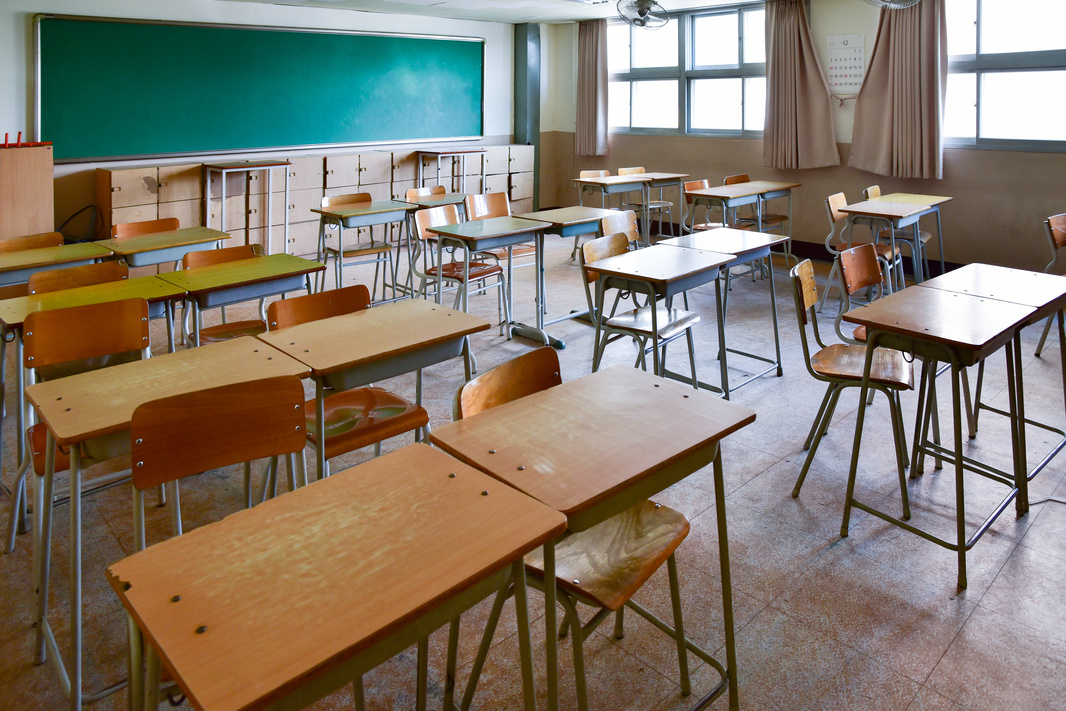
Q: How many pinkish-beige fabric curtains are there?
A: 3